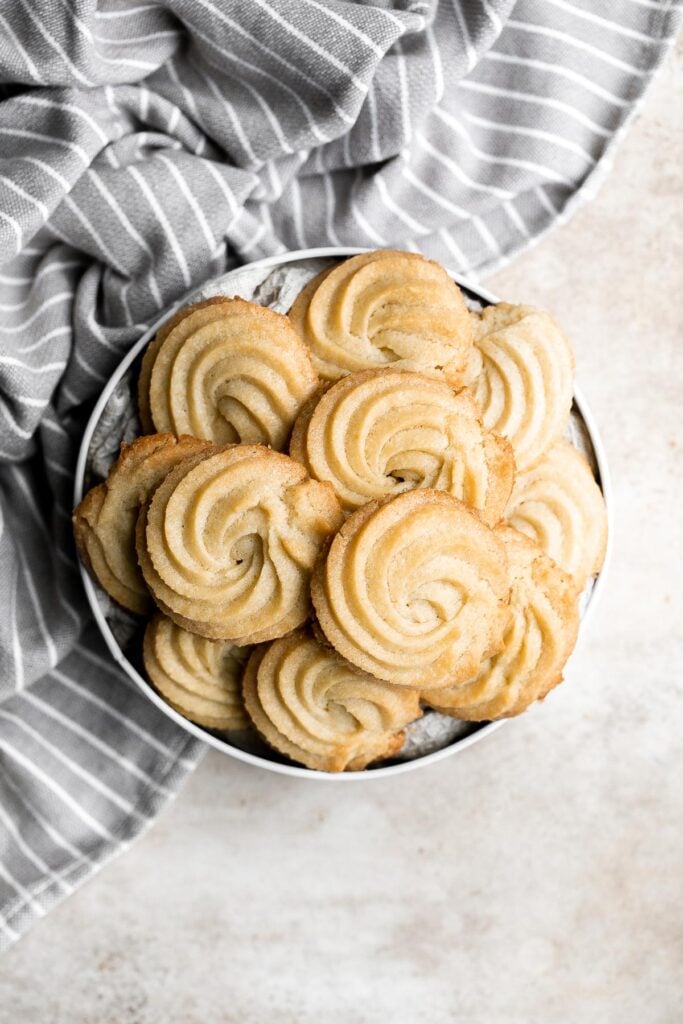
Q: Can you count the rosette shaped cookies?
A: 11